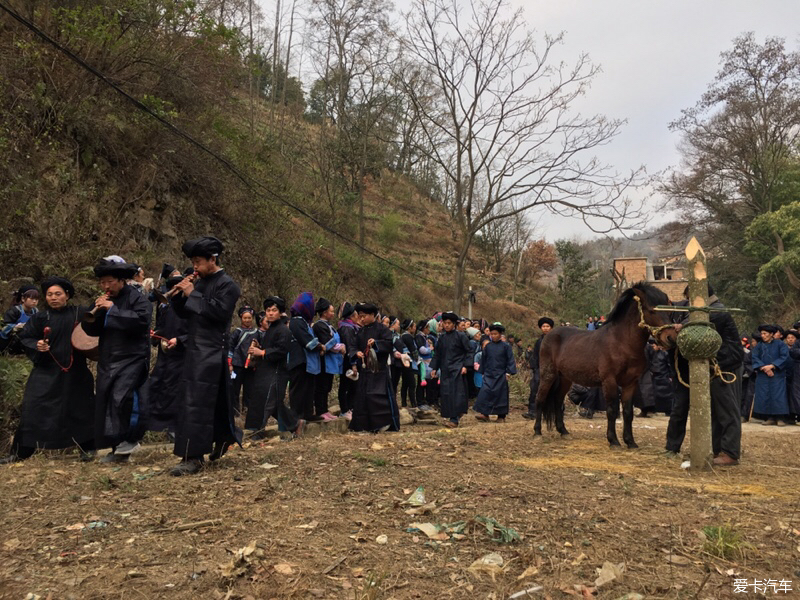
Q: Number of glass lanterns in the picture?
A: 0